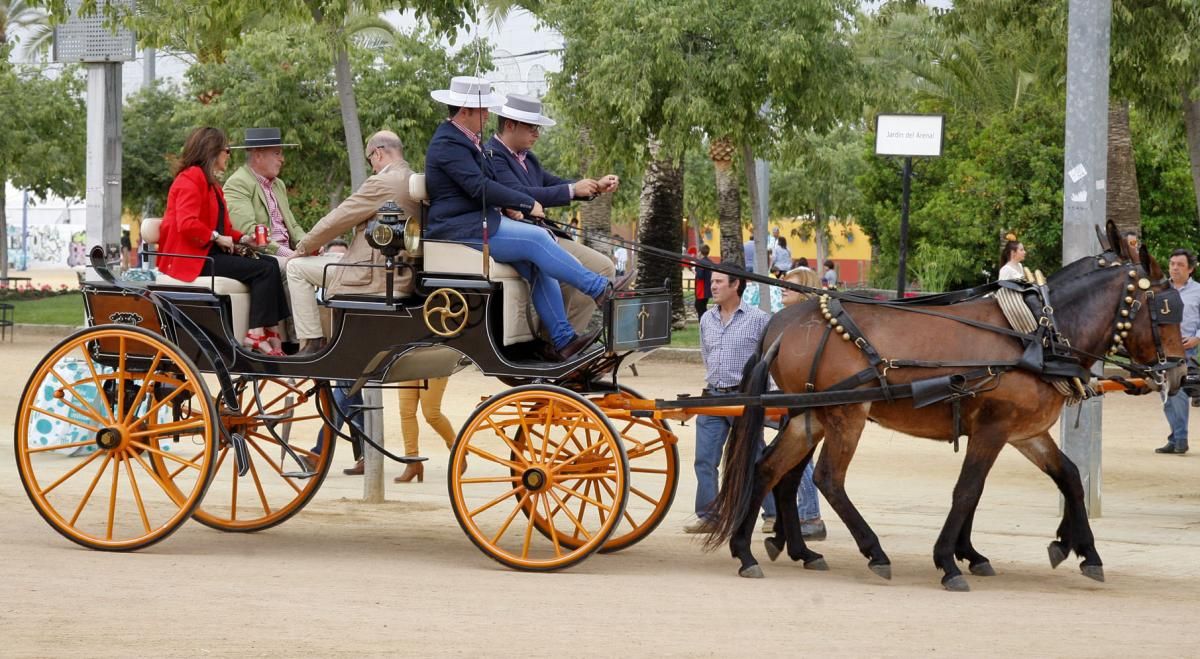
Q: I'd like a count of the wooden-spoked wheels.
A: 4